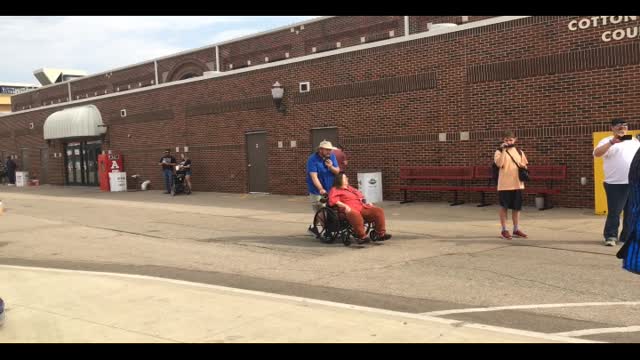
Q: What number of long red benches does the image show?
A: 2